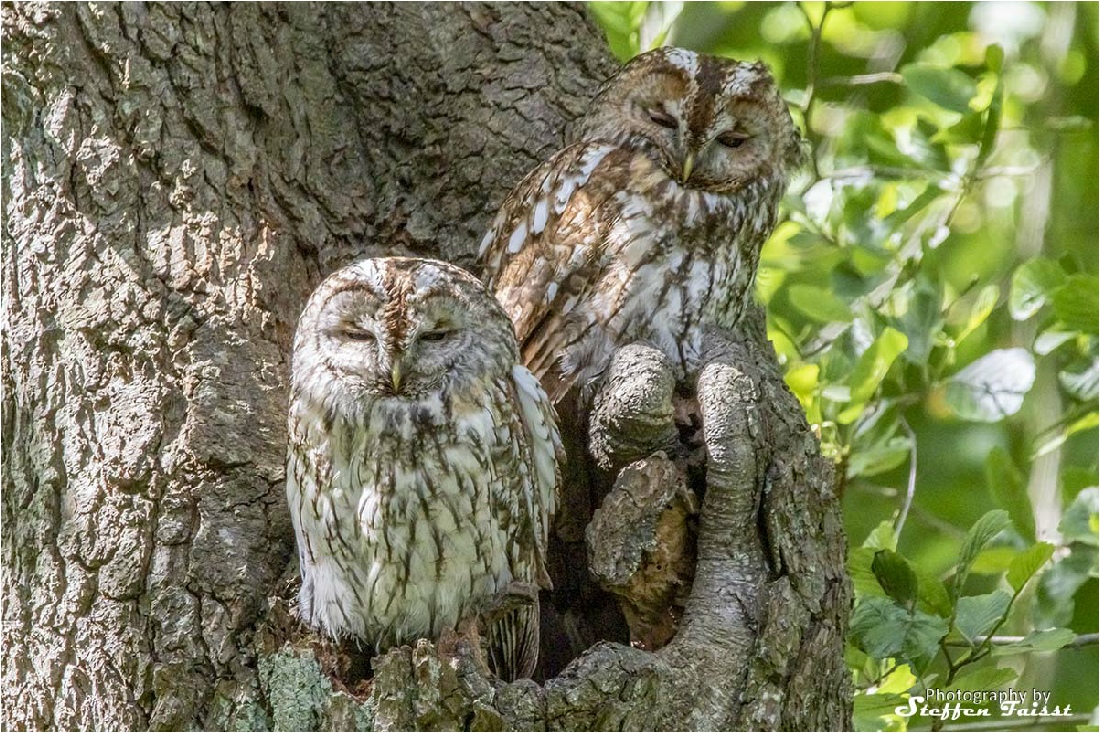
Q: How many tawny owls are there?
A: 2